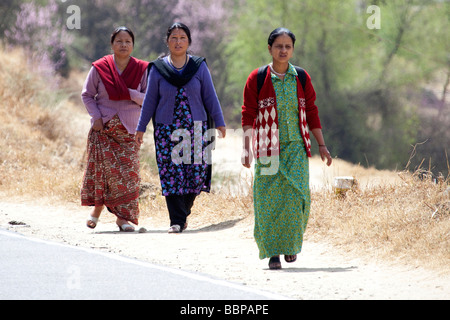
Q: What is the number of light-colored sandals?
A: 3